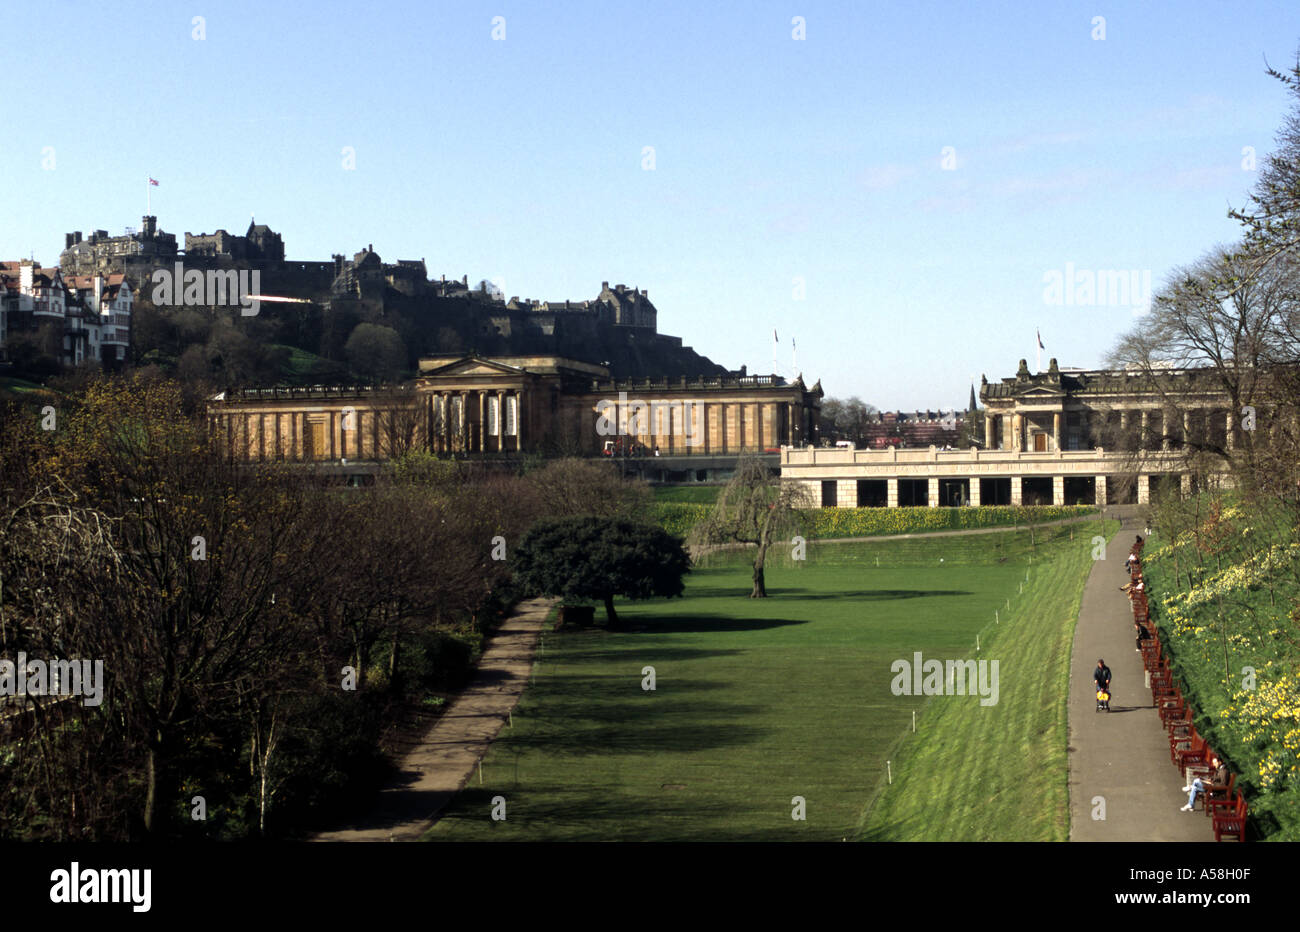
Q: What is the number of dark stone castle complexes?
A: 1